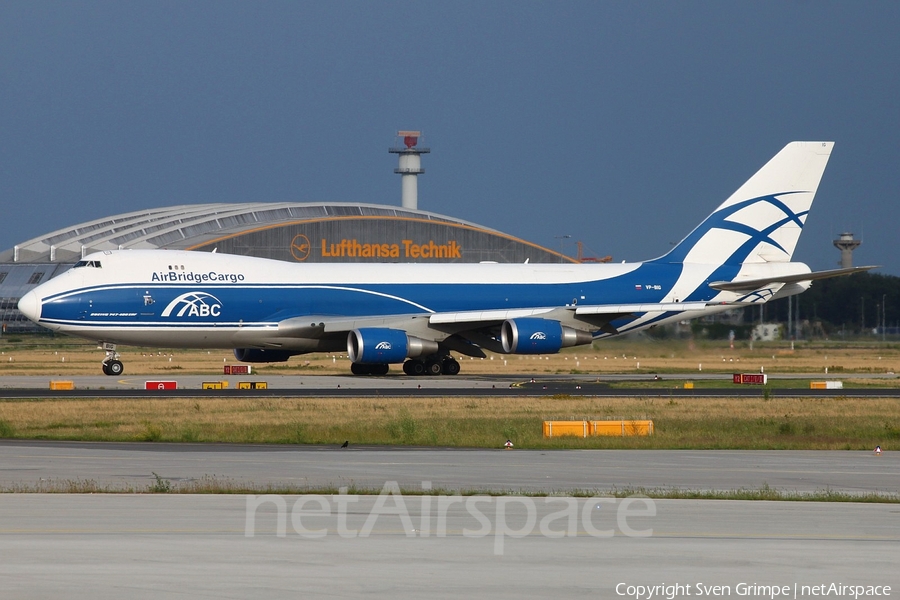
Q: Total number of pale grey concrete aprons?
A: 2